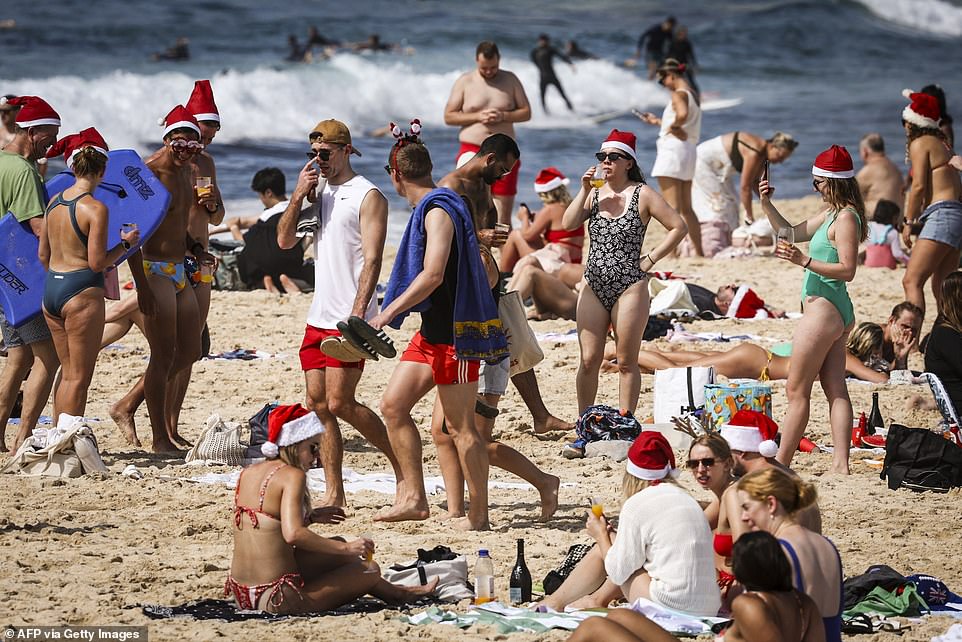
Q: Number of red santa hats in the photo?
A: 12